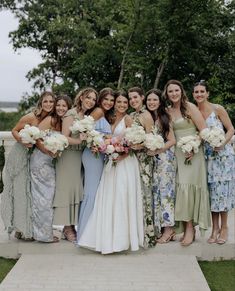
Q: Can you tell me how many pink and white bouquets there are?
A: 1